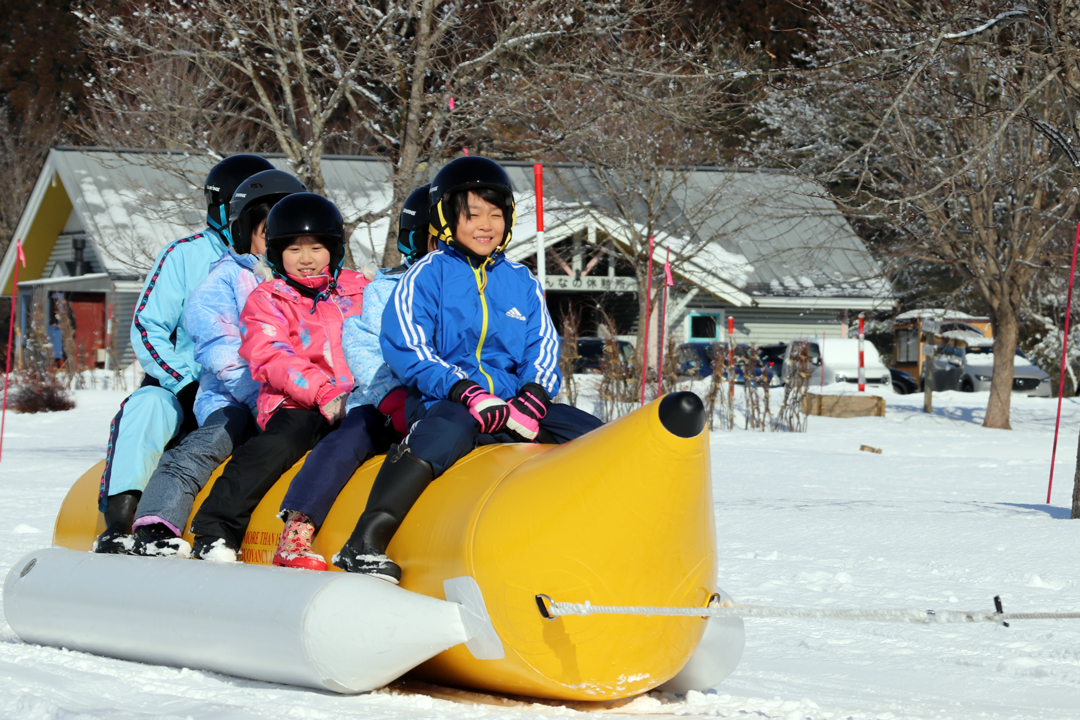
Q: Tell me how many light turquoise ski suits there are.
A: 1